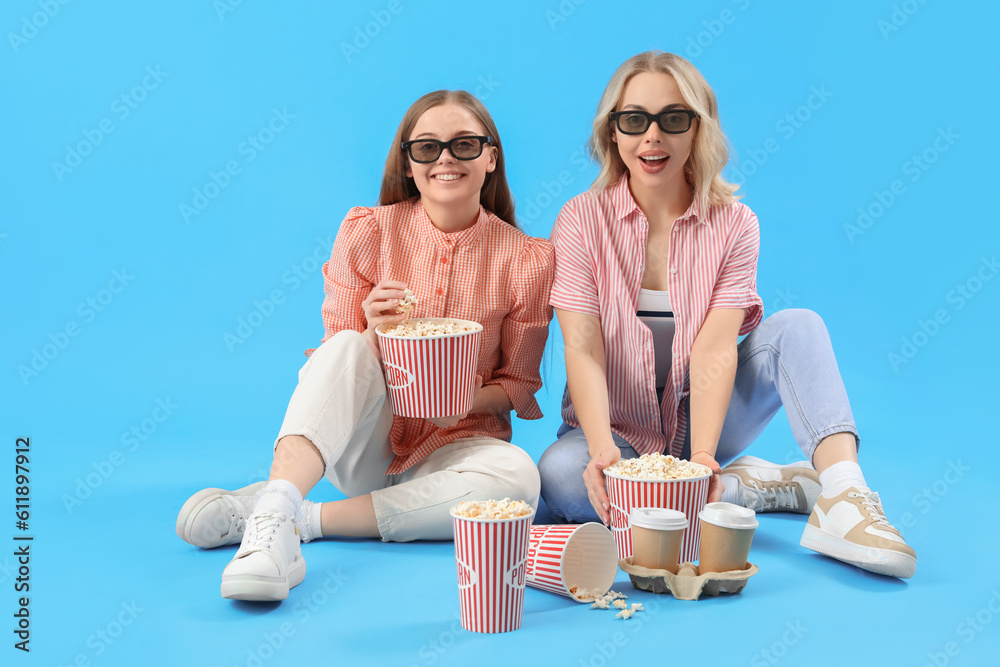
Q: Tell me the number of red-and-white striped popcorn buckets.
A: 4